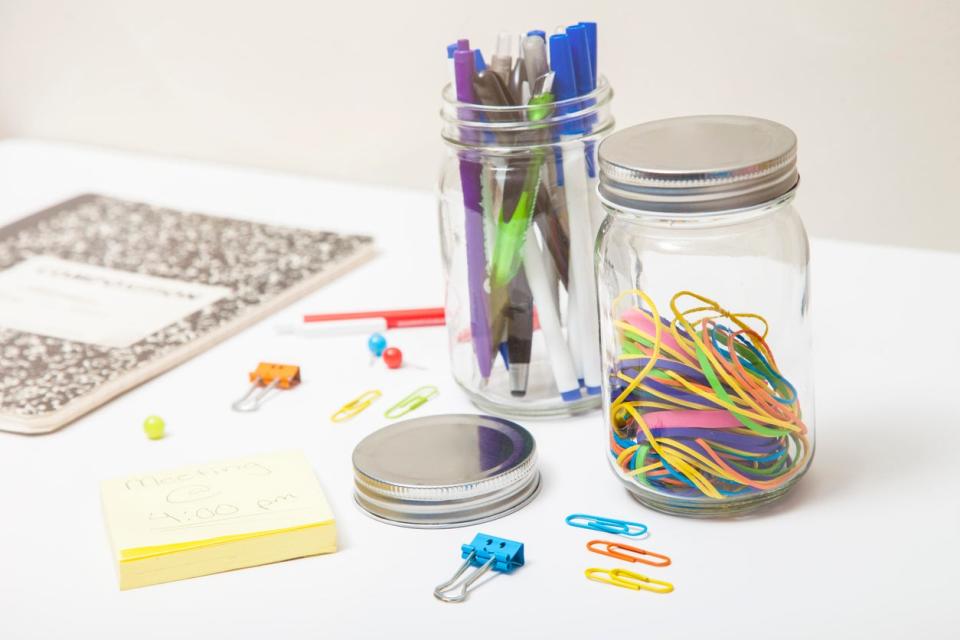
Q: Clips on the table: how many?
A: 7